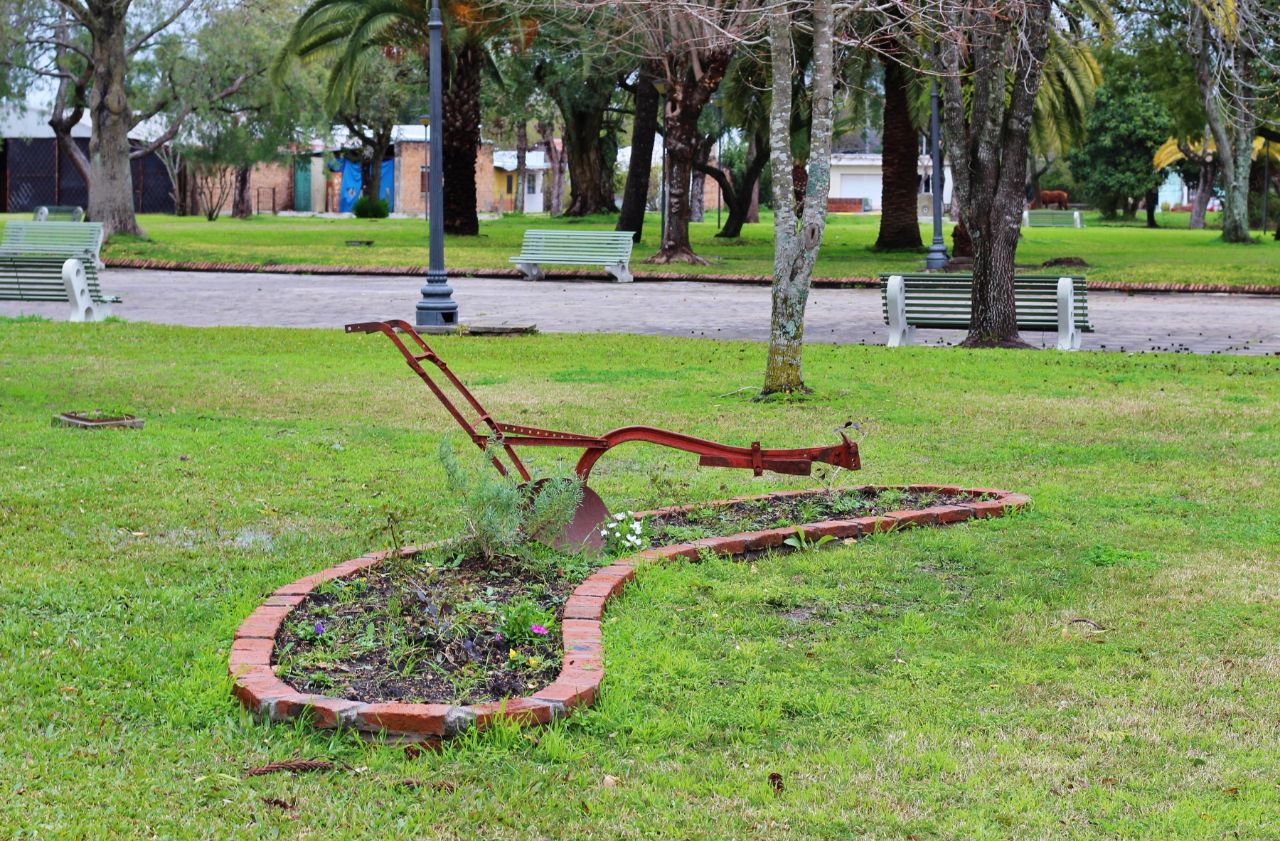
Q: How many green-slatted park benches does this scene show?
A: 6